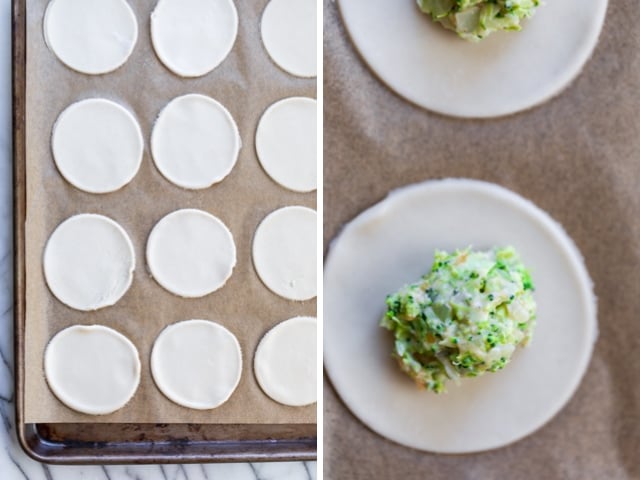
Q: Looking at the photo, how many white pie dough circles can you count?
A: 14